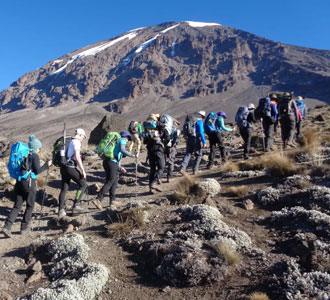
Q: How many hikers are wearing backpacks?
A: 12